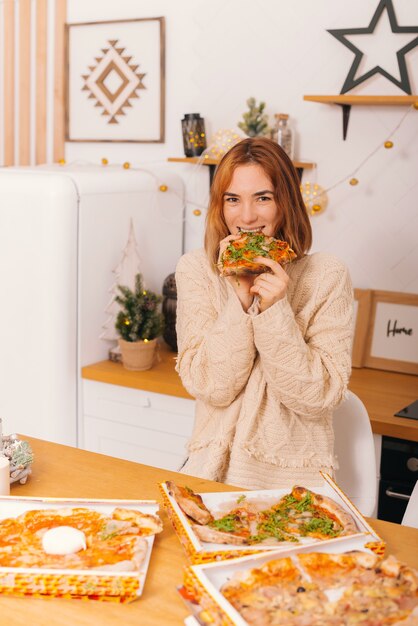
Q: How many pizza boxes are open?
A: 3